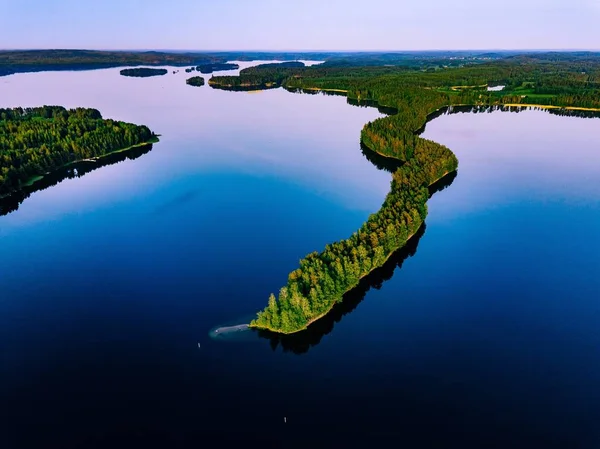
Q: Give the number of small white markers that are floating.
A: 2